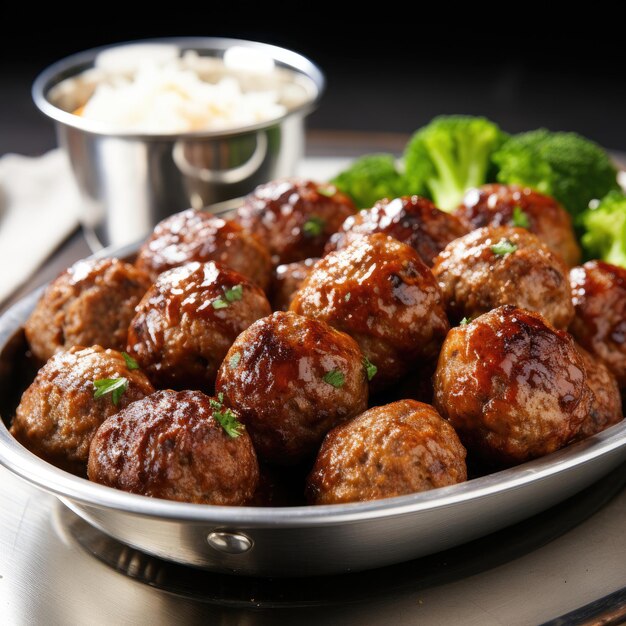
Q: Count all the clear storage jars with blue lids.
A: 0